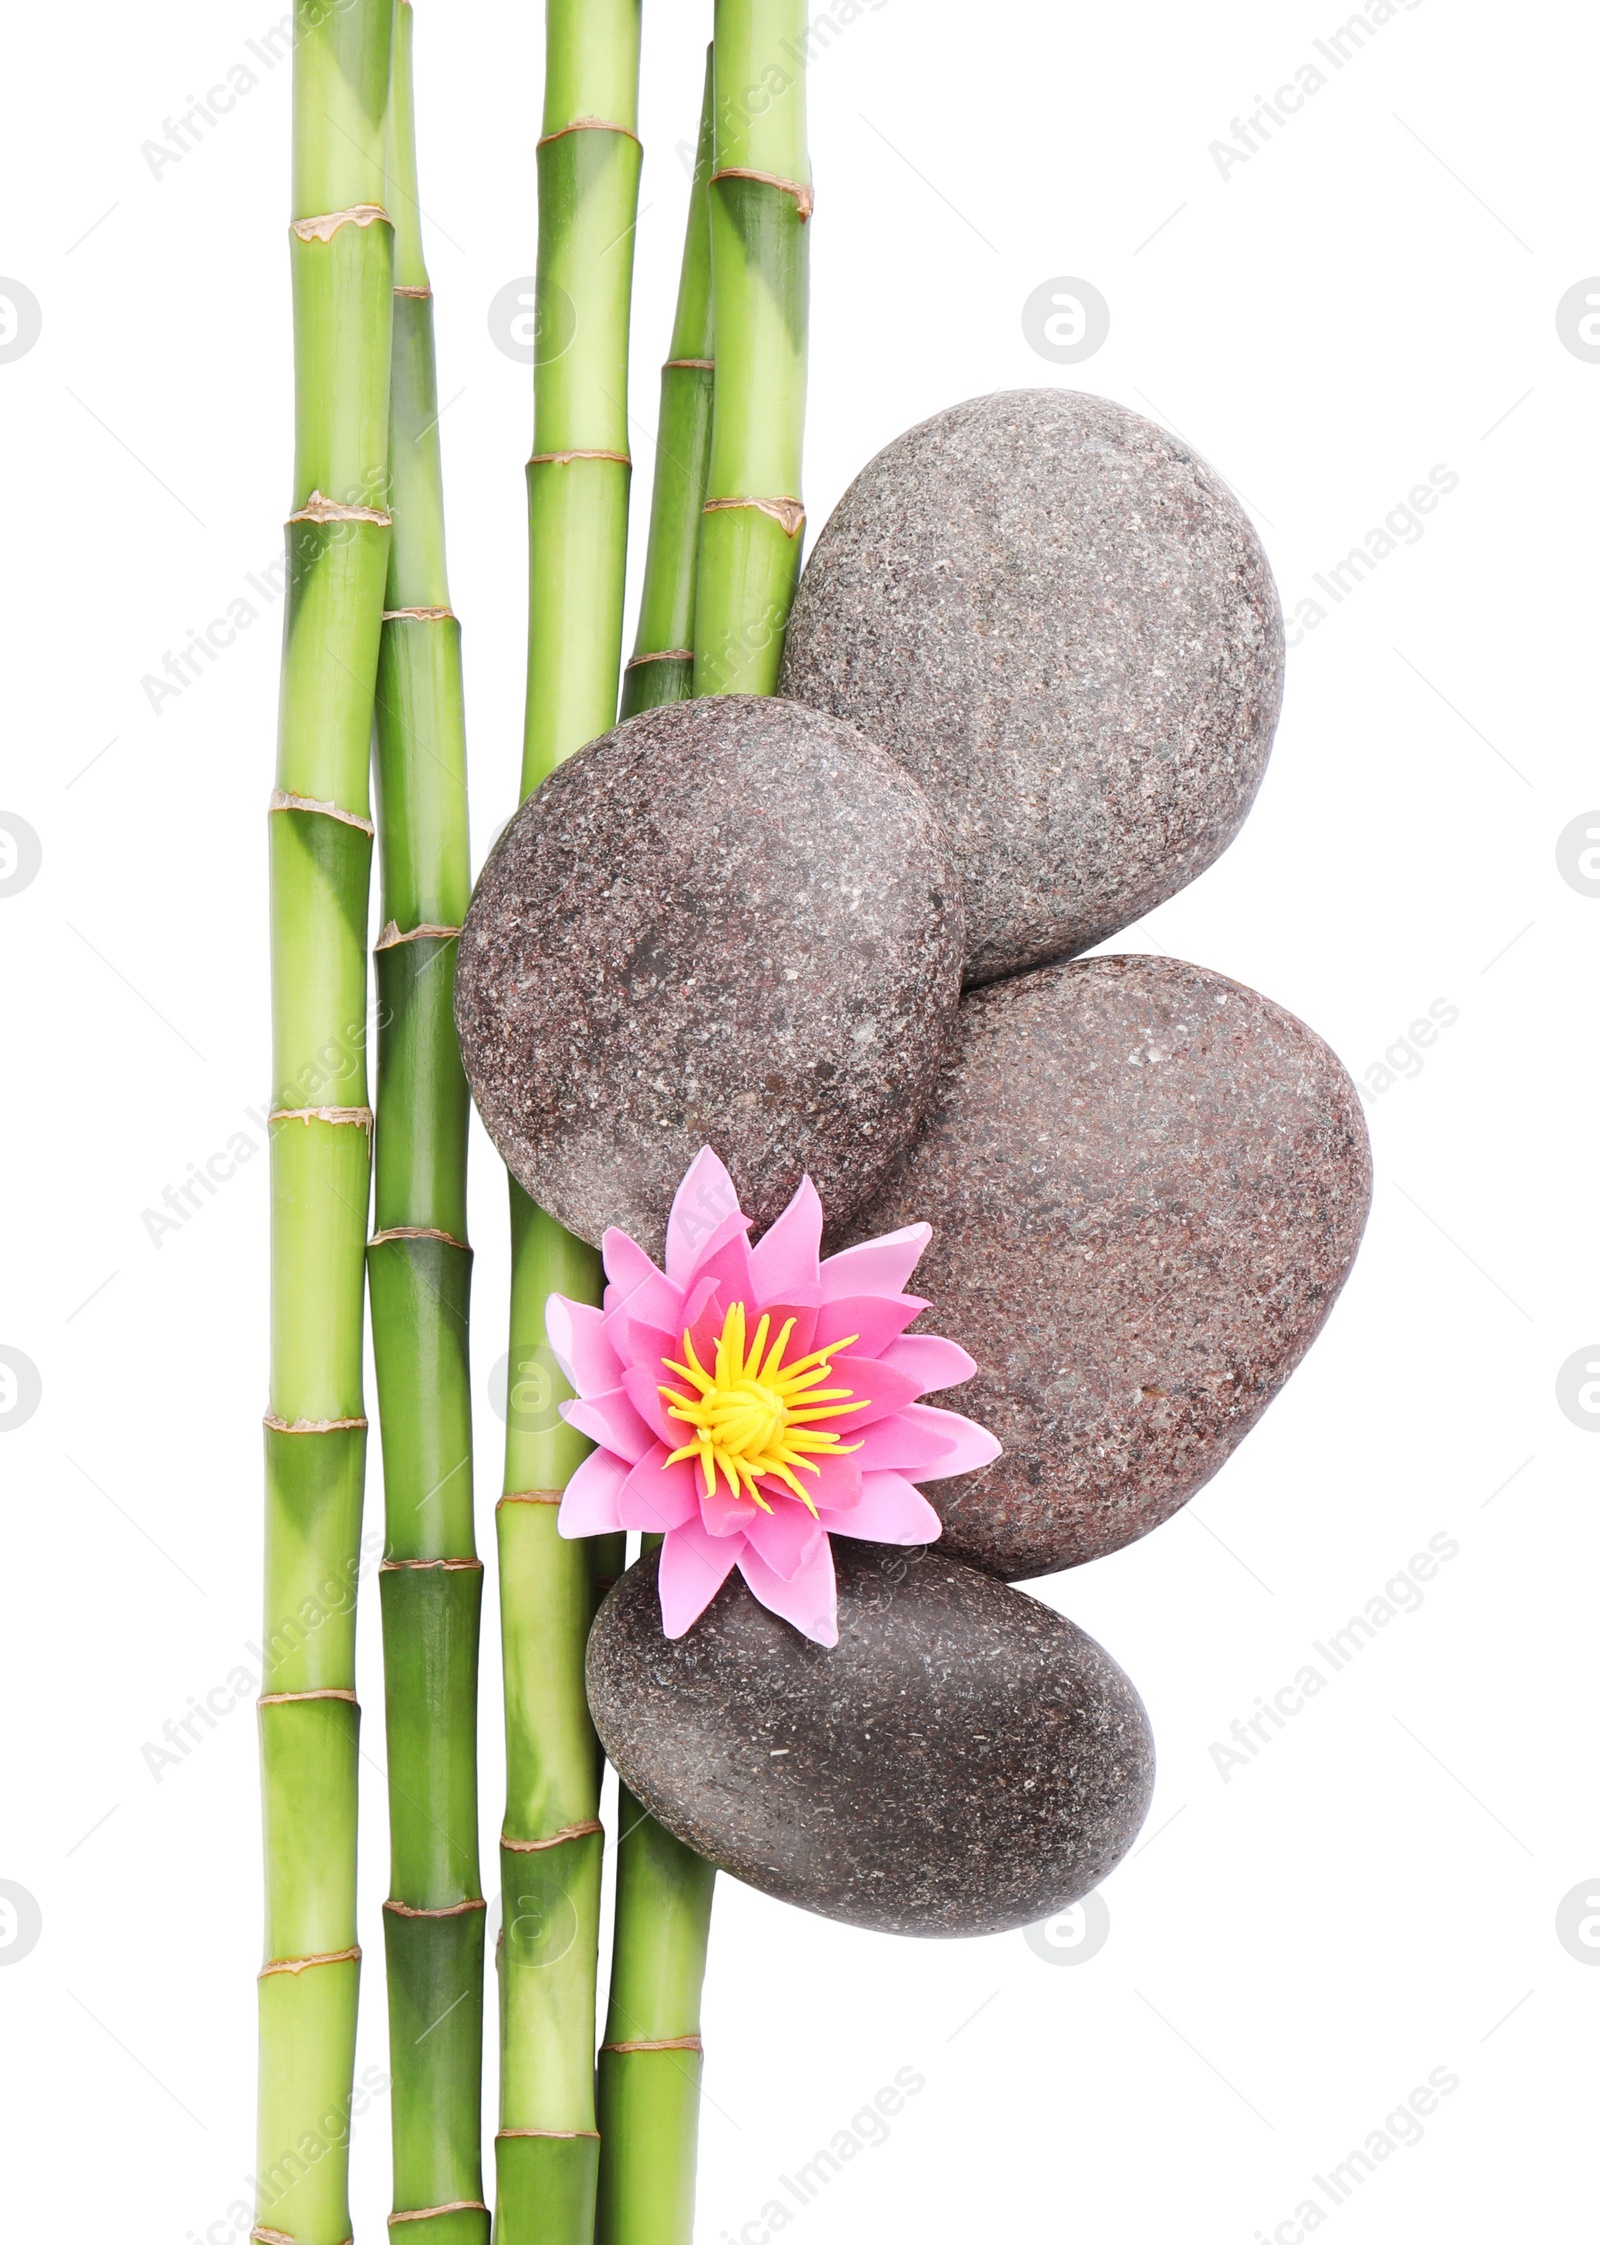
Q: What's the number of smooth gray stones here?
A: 4